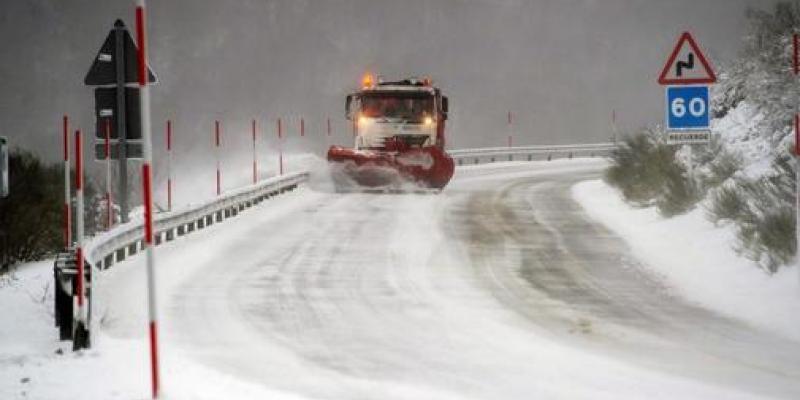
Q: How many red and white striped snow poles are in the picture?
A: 13